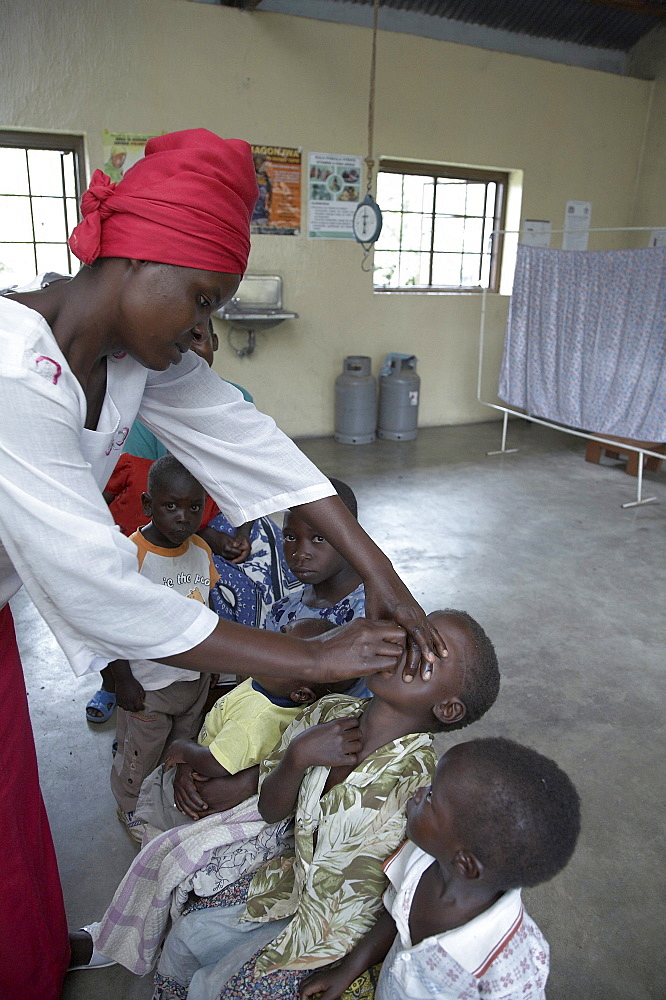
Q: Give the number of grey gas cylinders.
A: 2